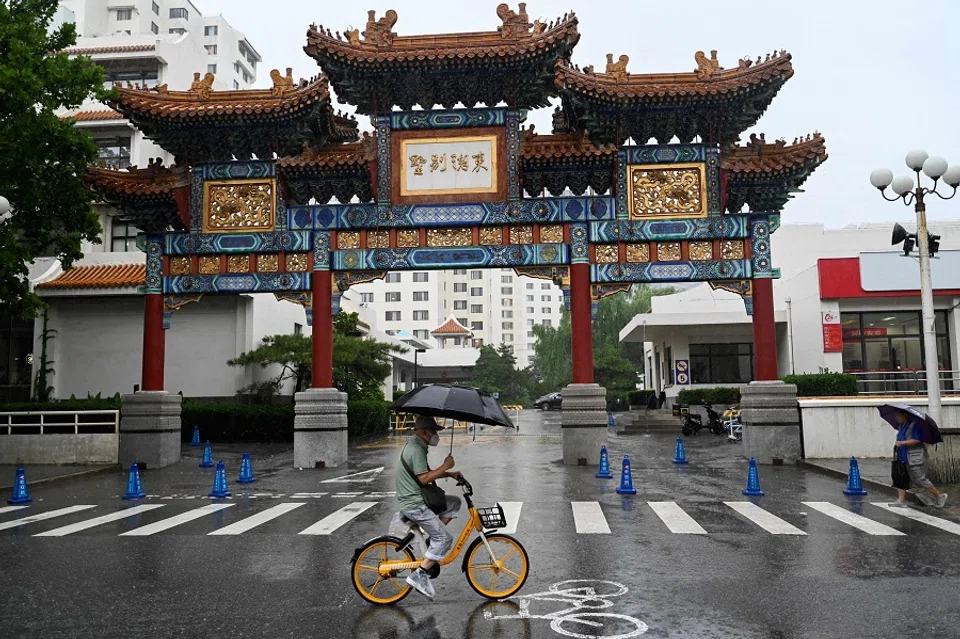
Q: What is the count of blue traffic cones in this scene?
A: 12